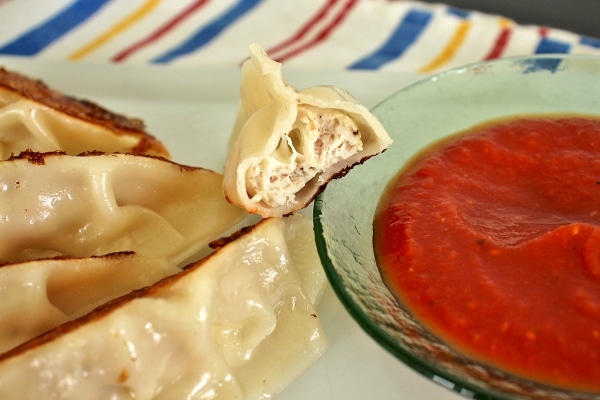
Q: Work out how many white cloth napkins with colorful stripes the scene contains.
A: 1